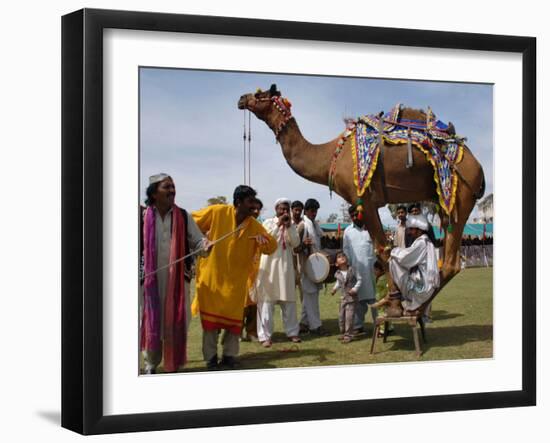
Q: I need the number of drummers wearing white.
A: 1